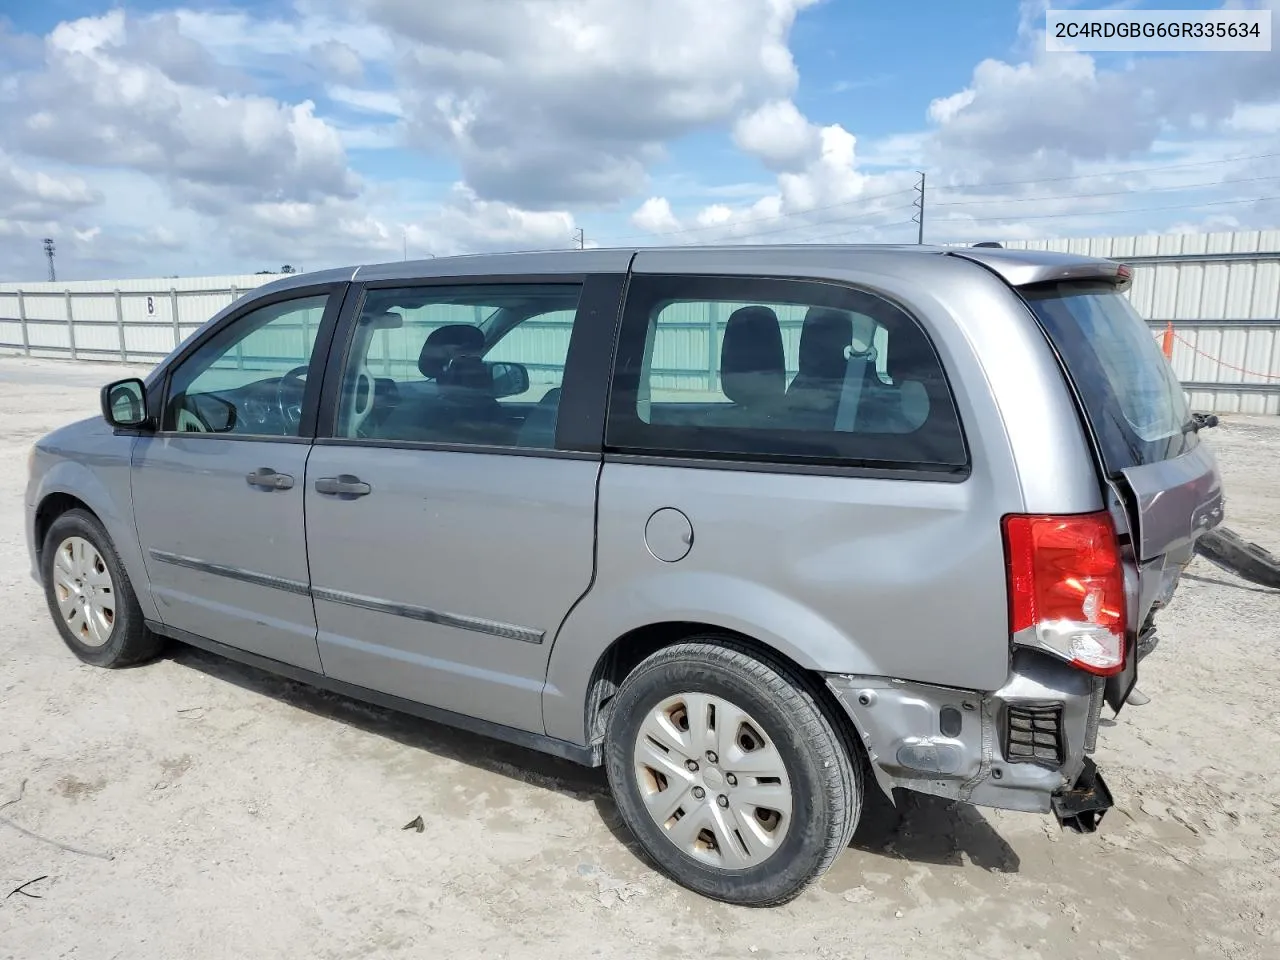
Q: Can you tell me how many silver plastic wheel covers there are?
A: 2